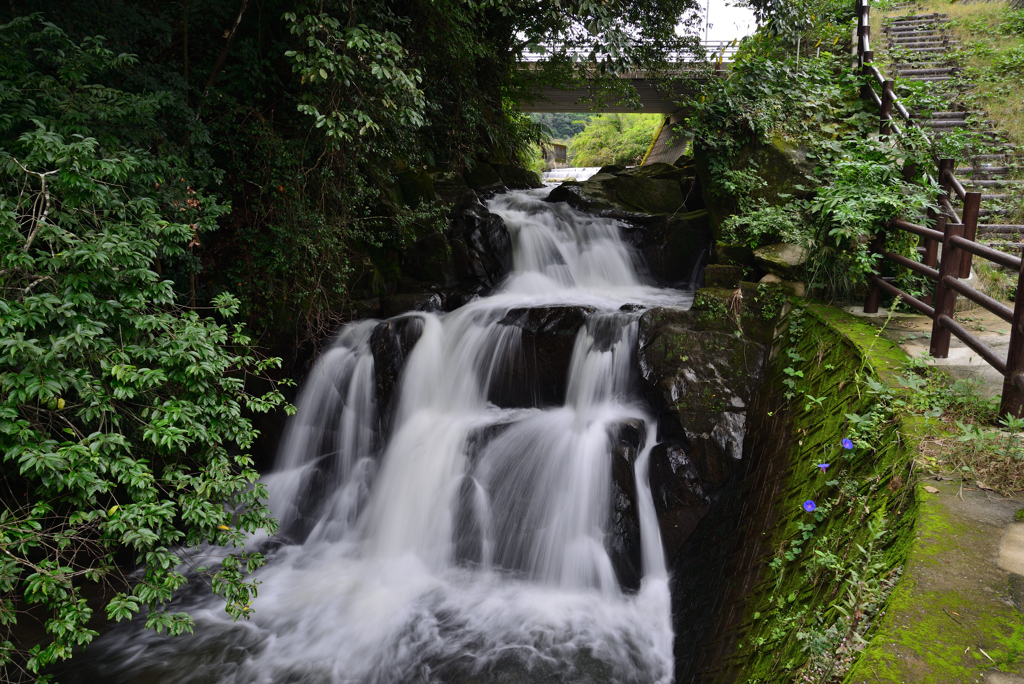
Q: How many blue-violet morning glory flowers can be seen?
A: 3